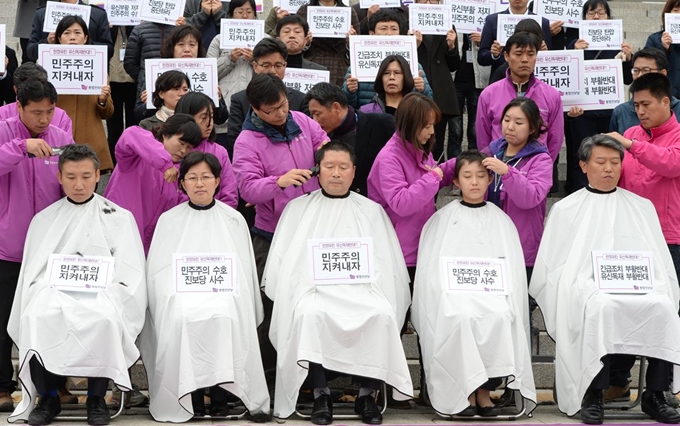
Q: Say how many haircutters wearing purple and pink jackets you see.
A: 7